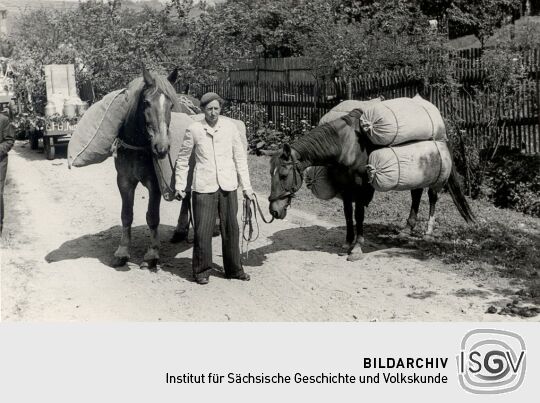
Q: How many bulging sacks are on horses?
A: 6